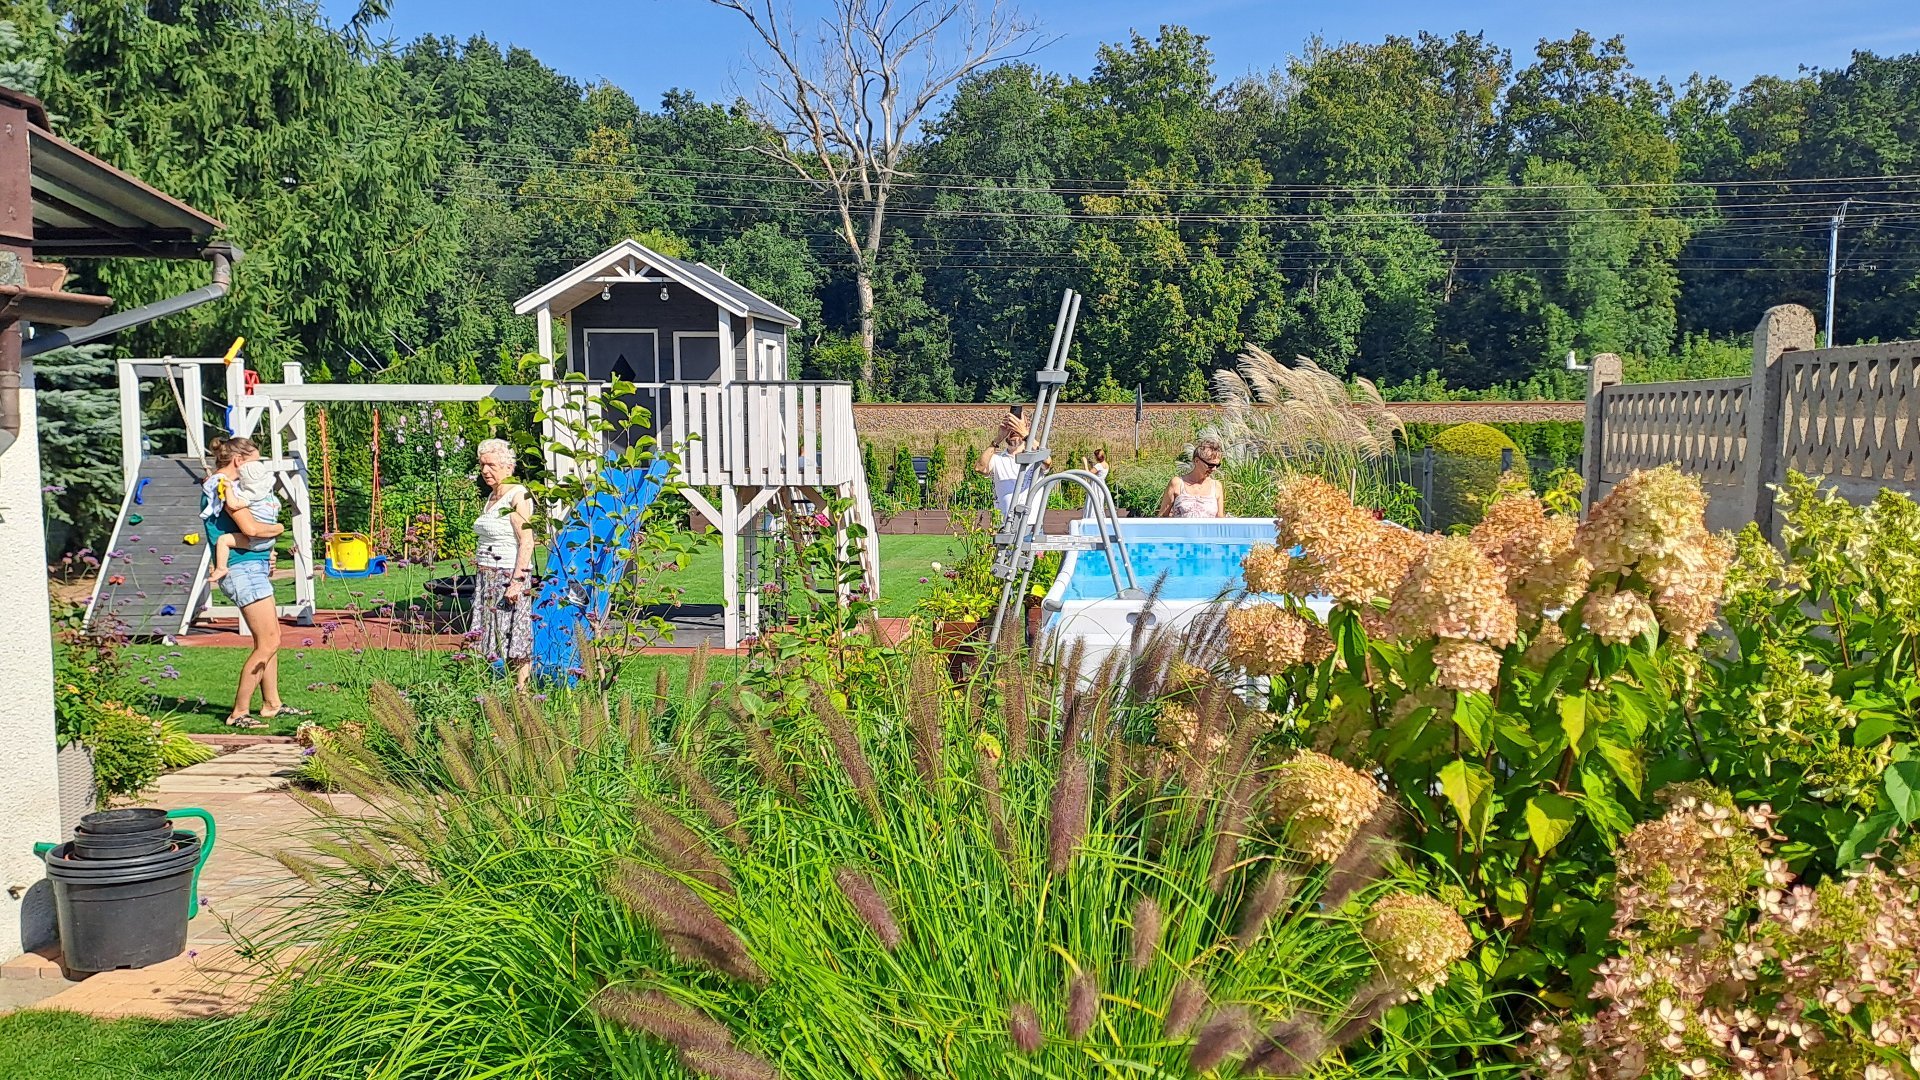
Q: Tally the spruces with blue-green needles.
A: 1